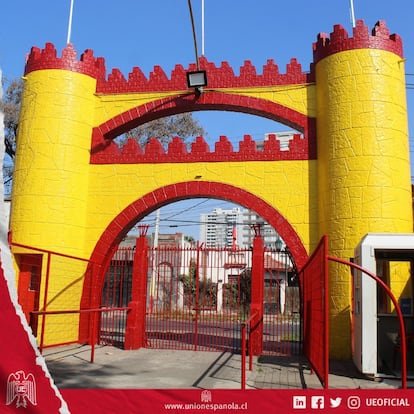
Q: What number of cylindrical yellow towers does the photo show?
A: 2